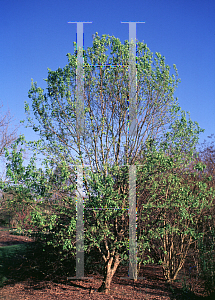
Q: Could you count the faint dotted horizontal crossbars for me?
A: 2